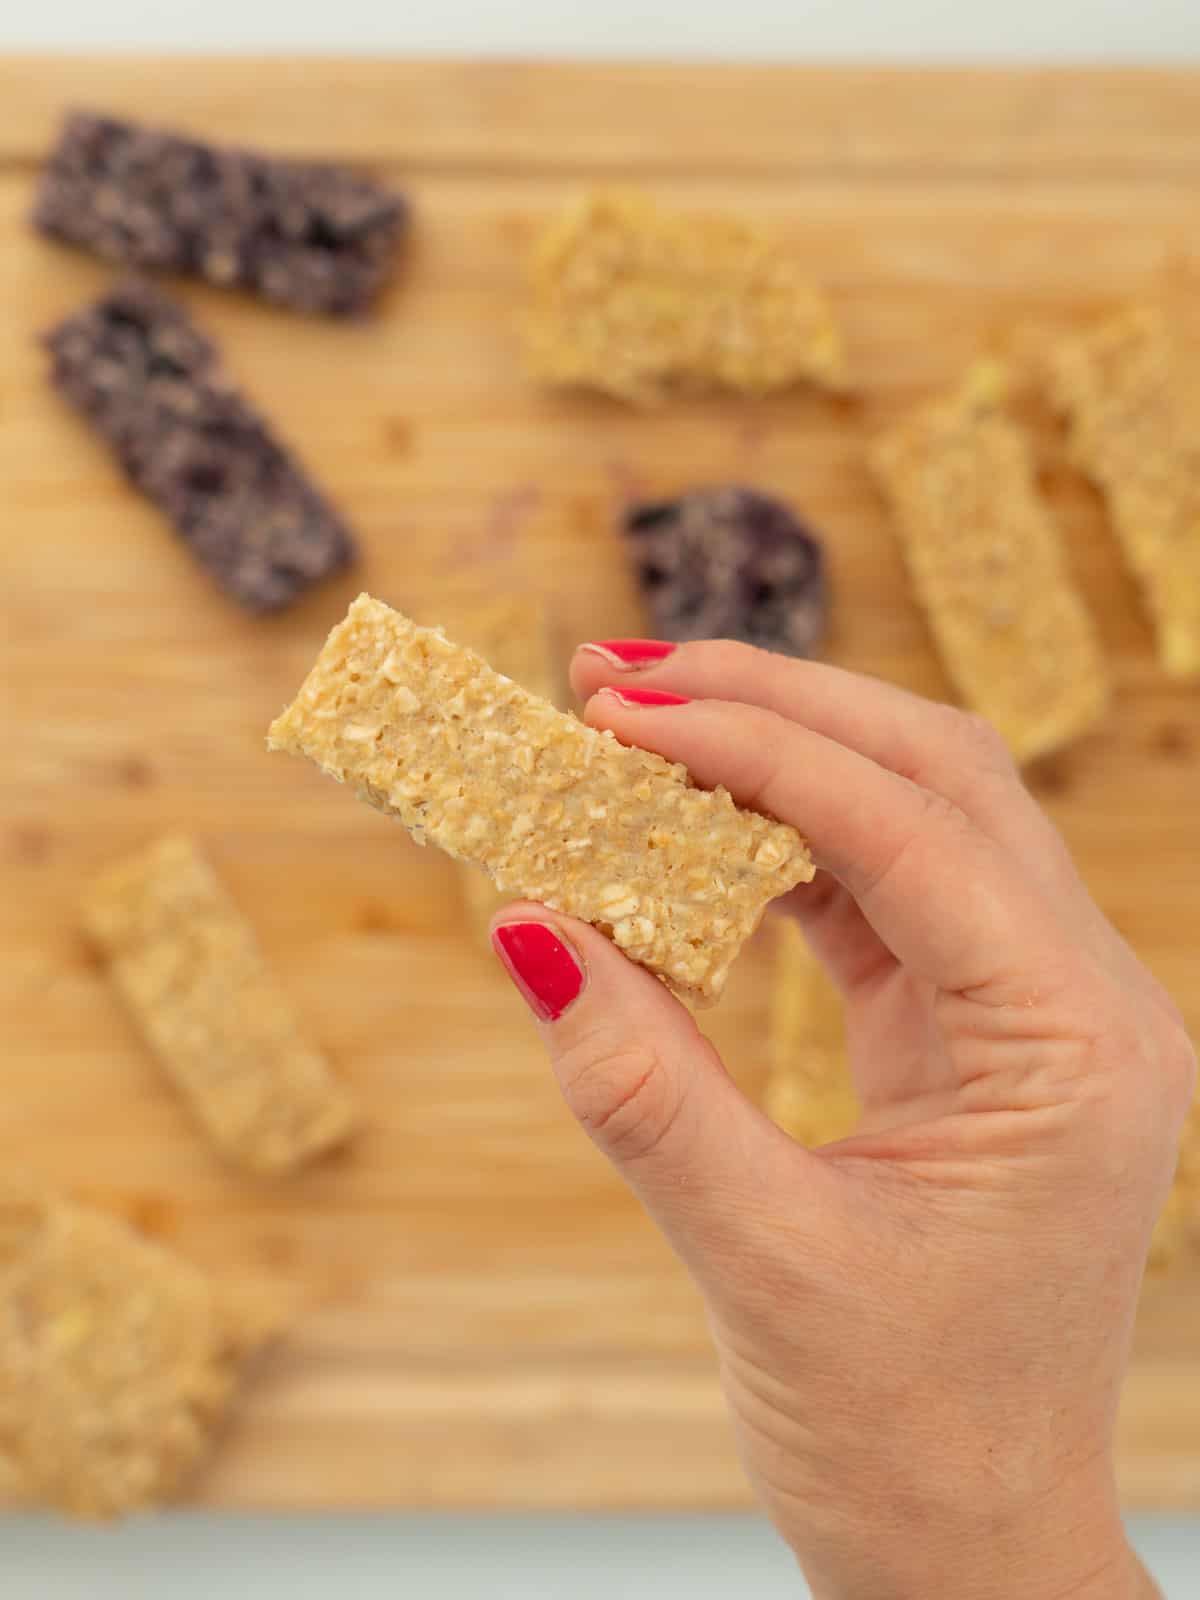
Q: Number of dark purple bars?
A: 3